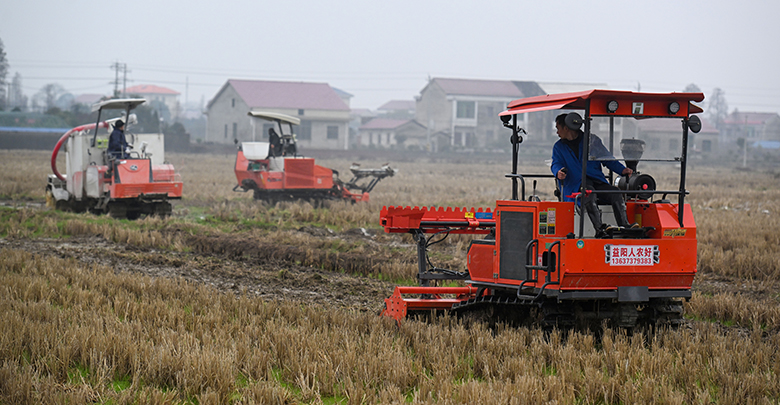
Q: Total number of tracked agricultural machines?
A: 3